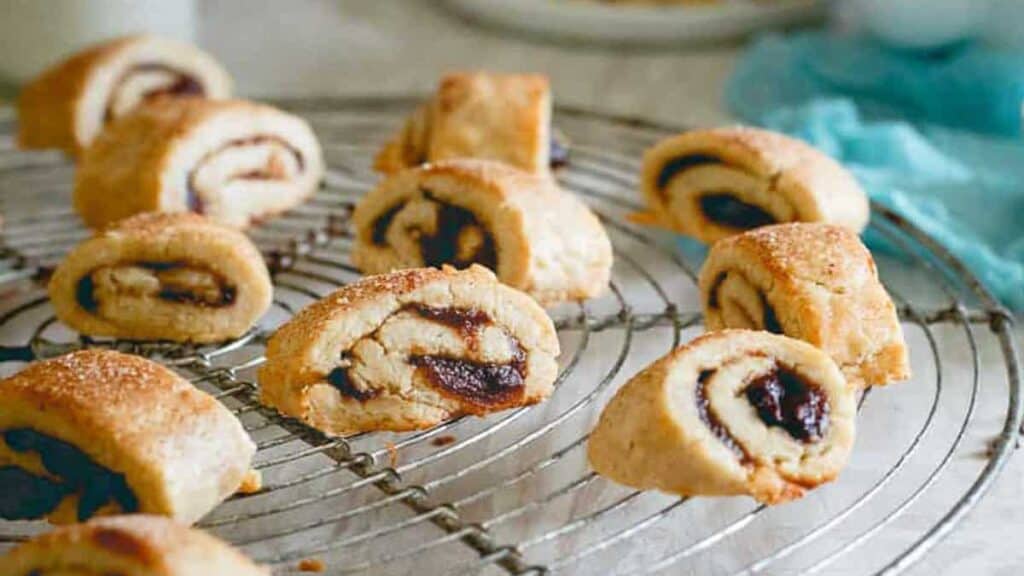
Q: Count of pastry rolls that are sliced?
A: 11